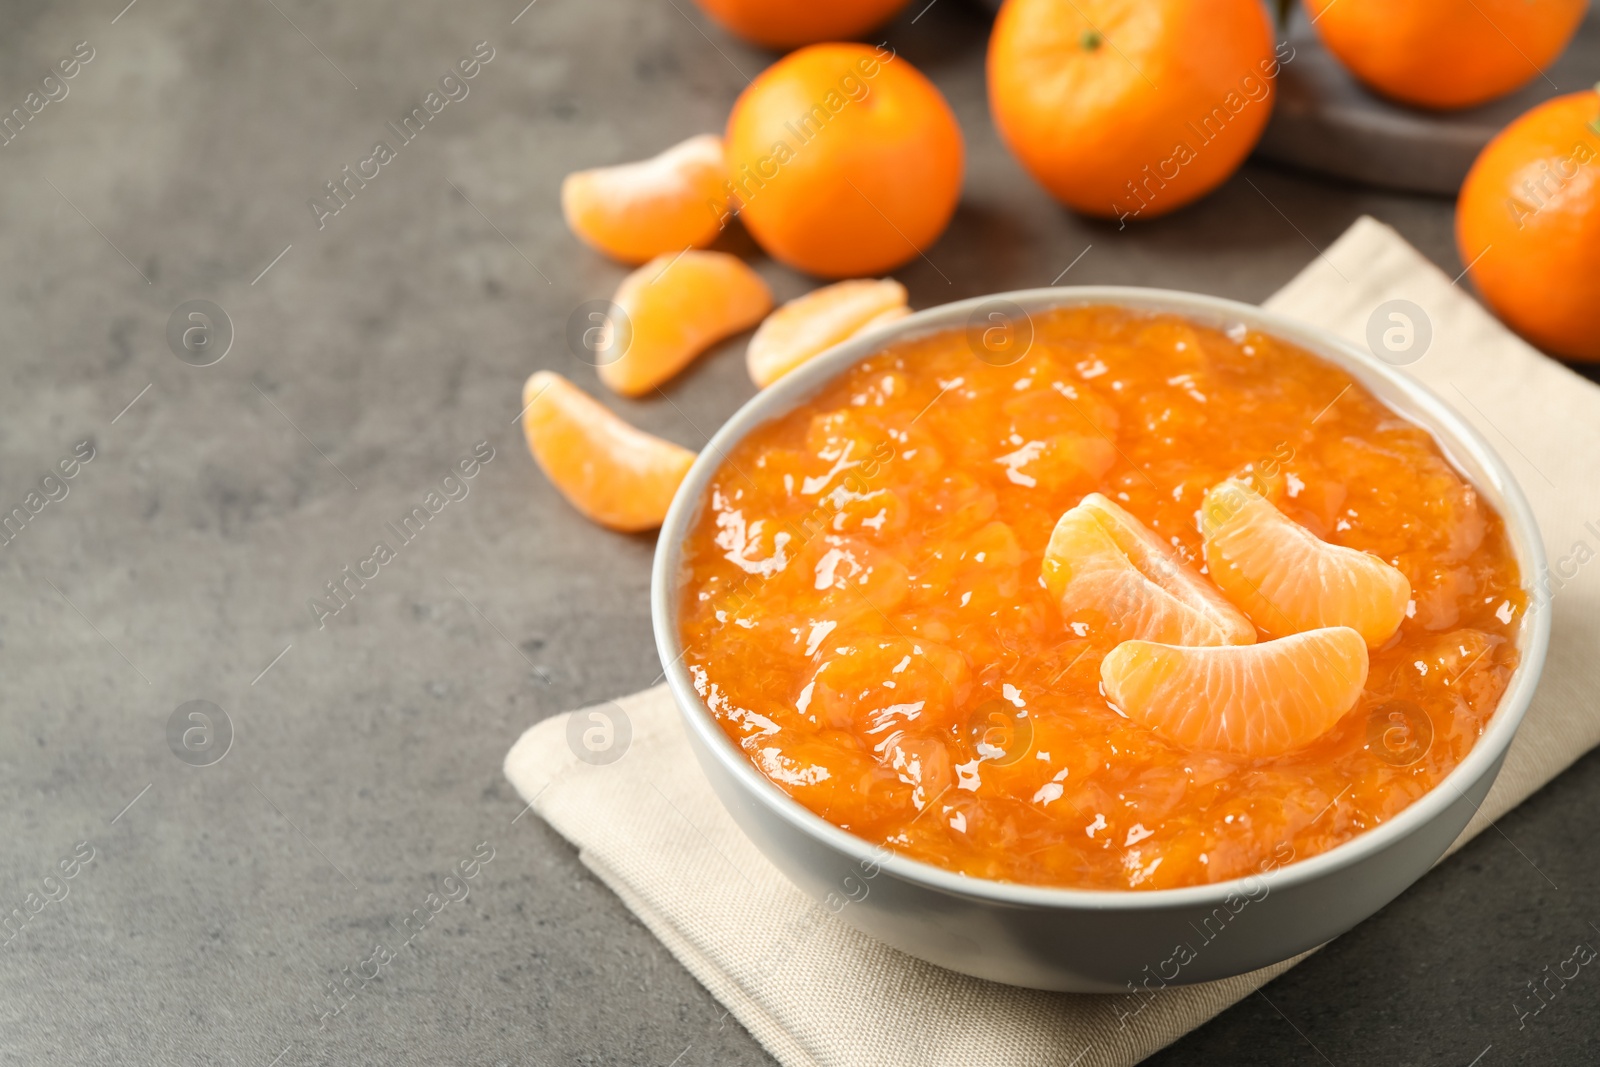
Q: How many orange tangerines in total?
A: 5